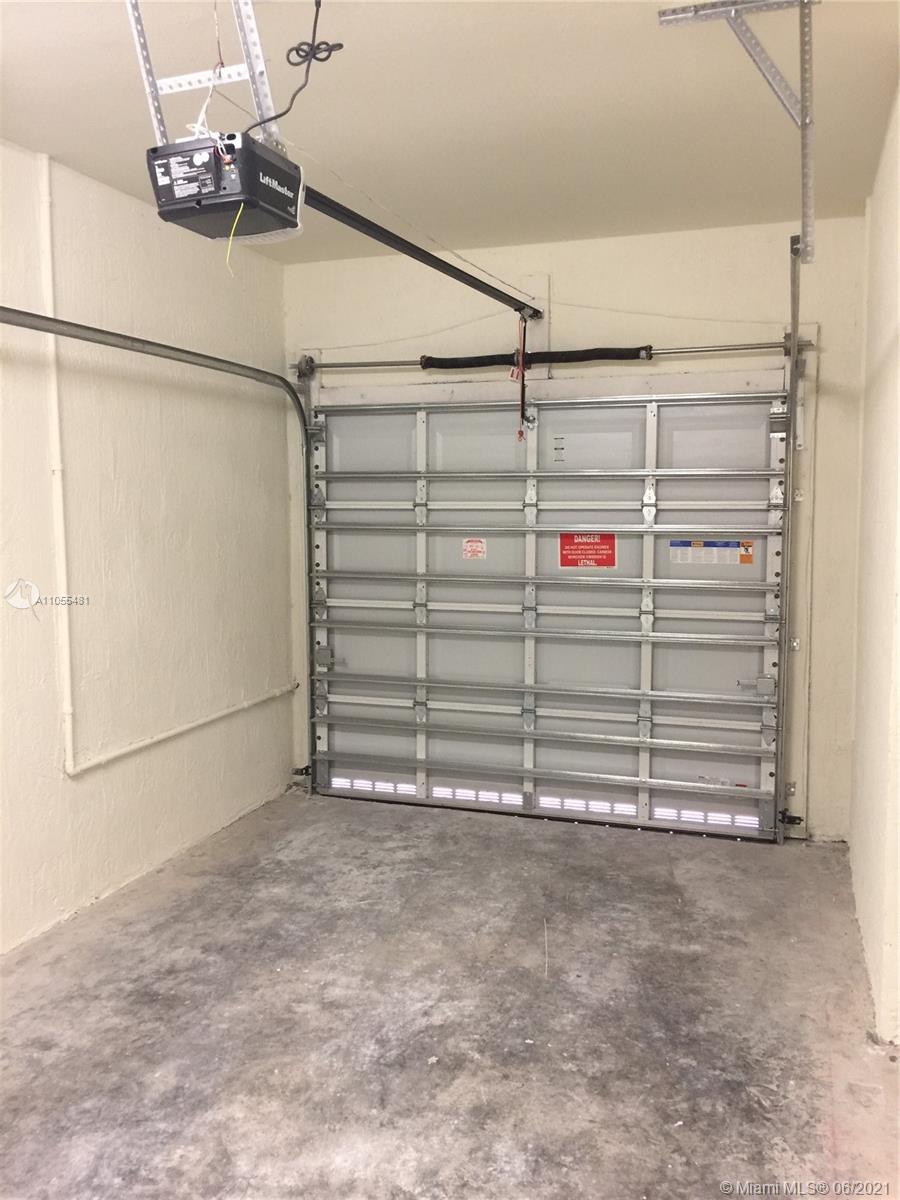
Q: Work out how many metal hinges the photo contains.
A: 15